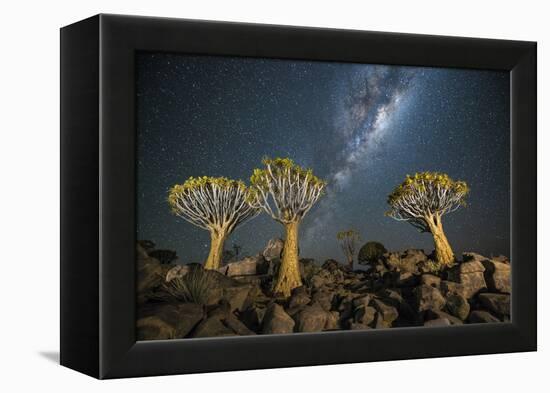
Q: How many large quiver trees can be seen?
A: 3